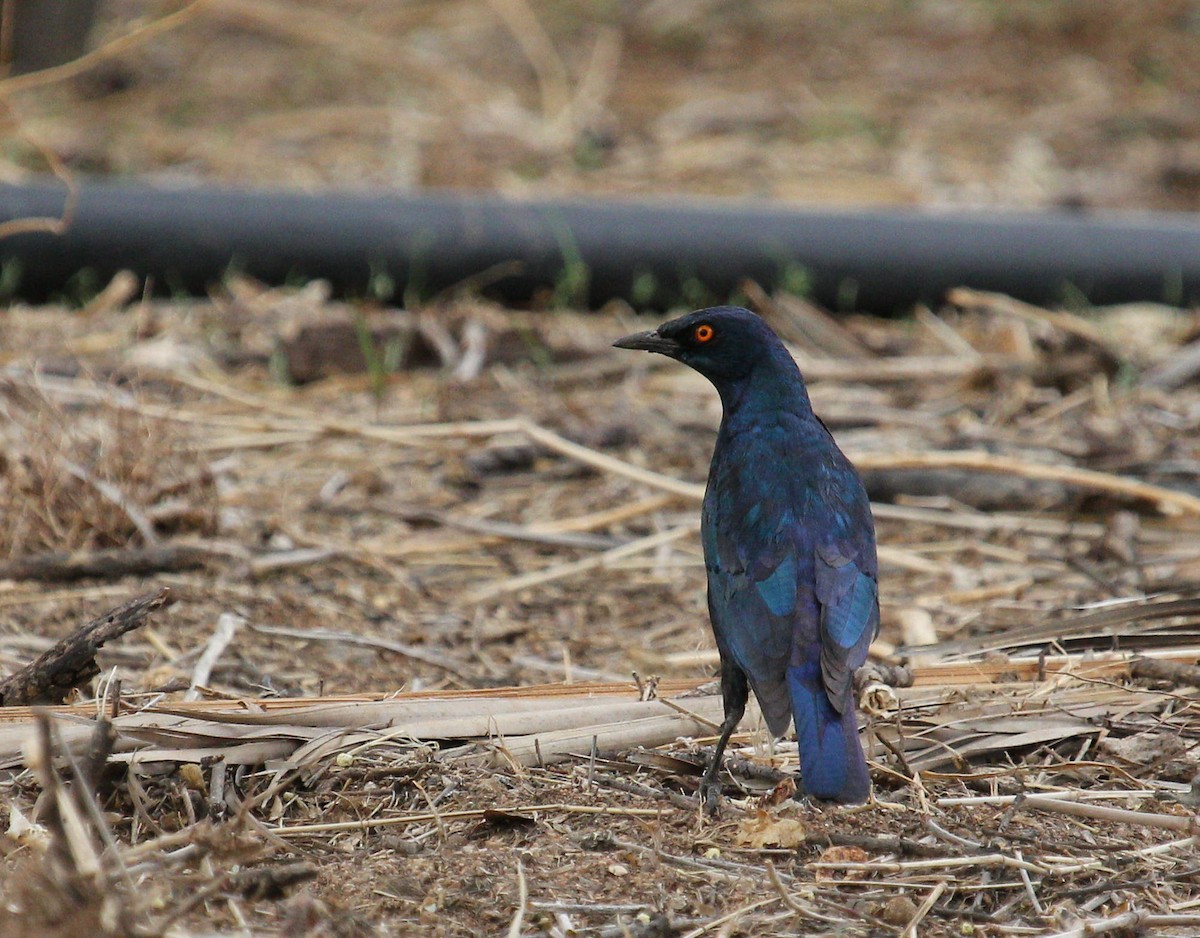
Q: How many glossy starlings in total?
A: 1